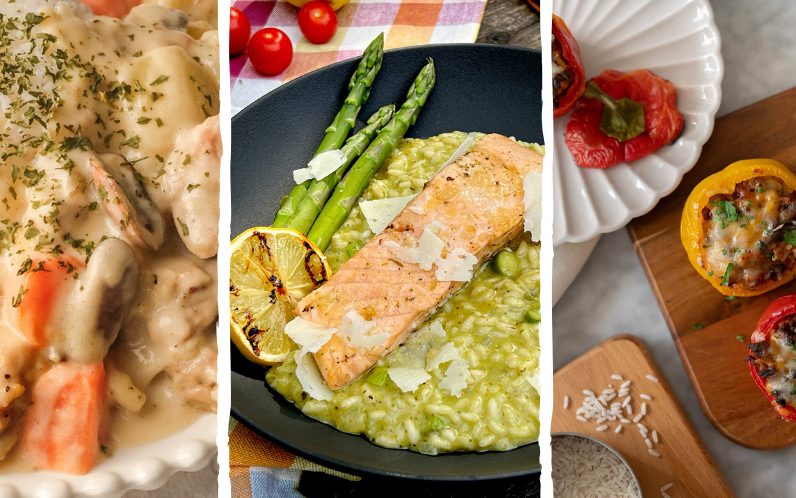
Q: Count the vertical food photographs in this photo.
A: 3